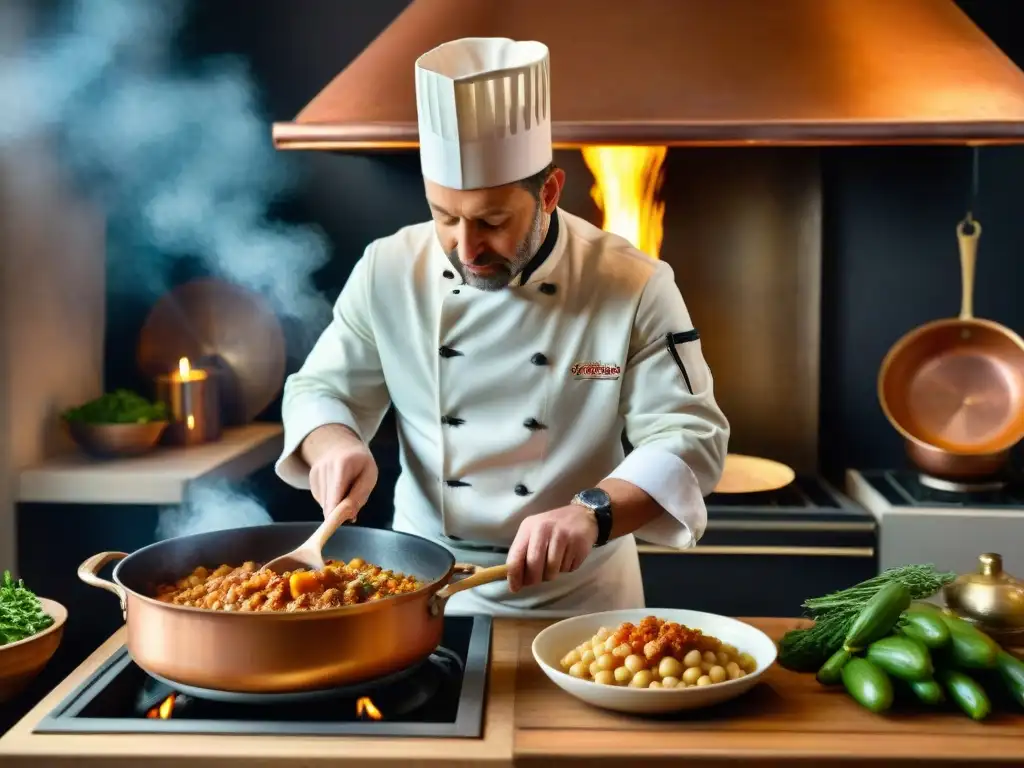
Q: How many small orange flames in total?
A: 2